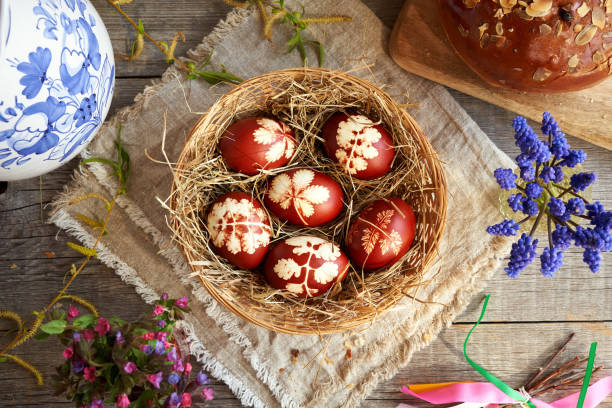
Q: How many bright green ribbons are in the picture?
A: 2